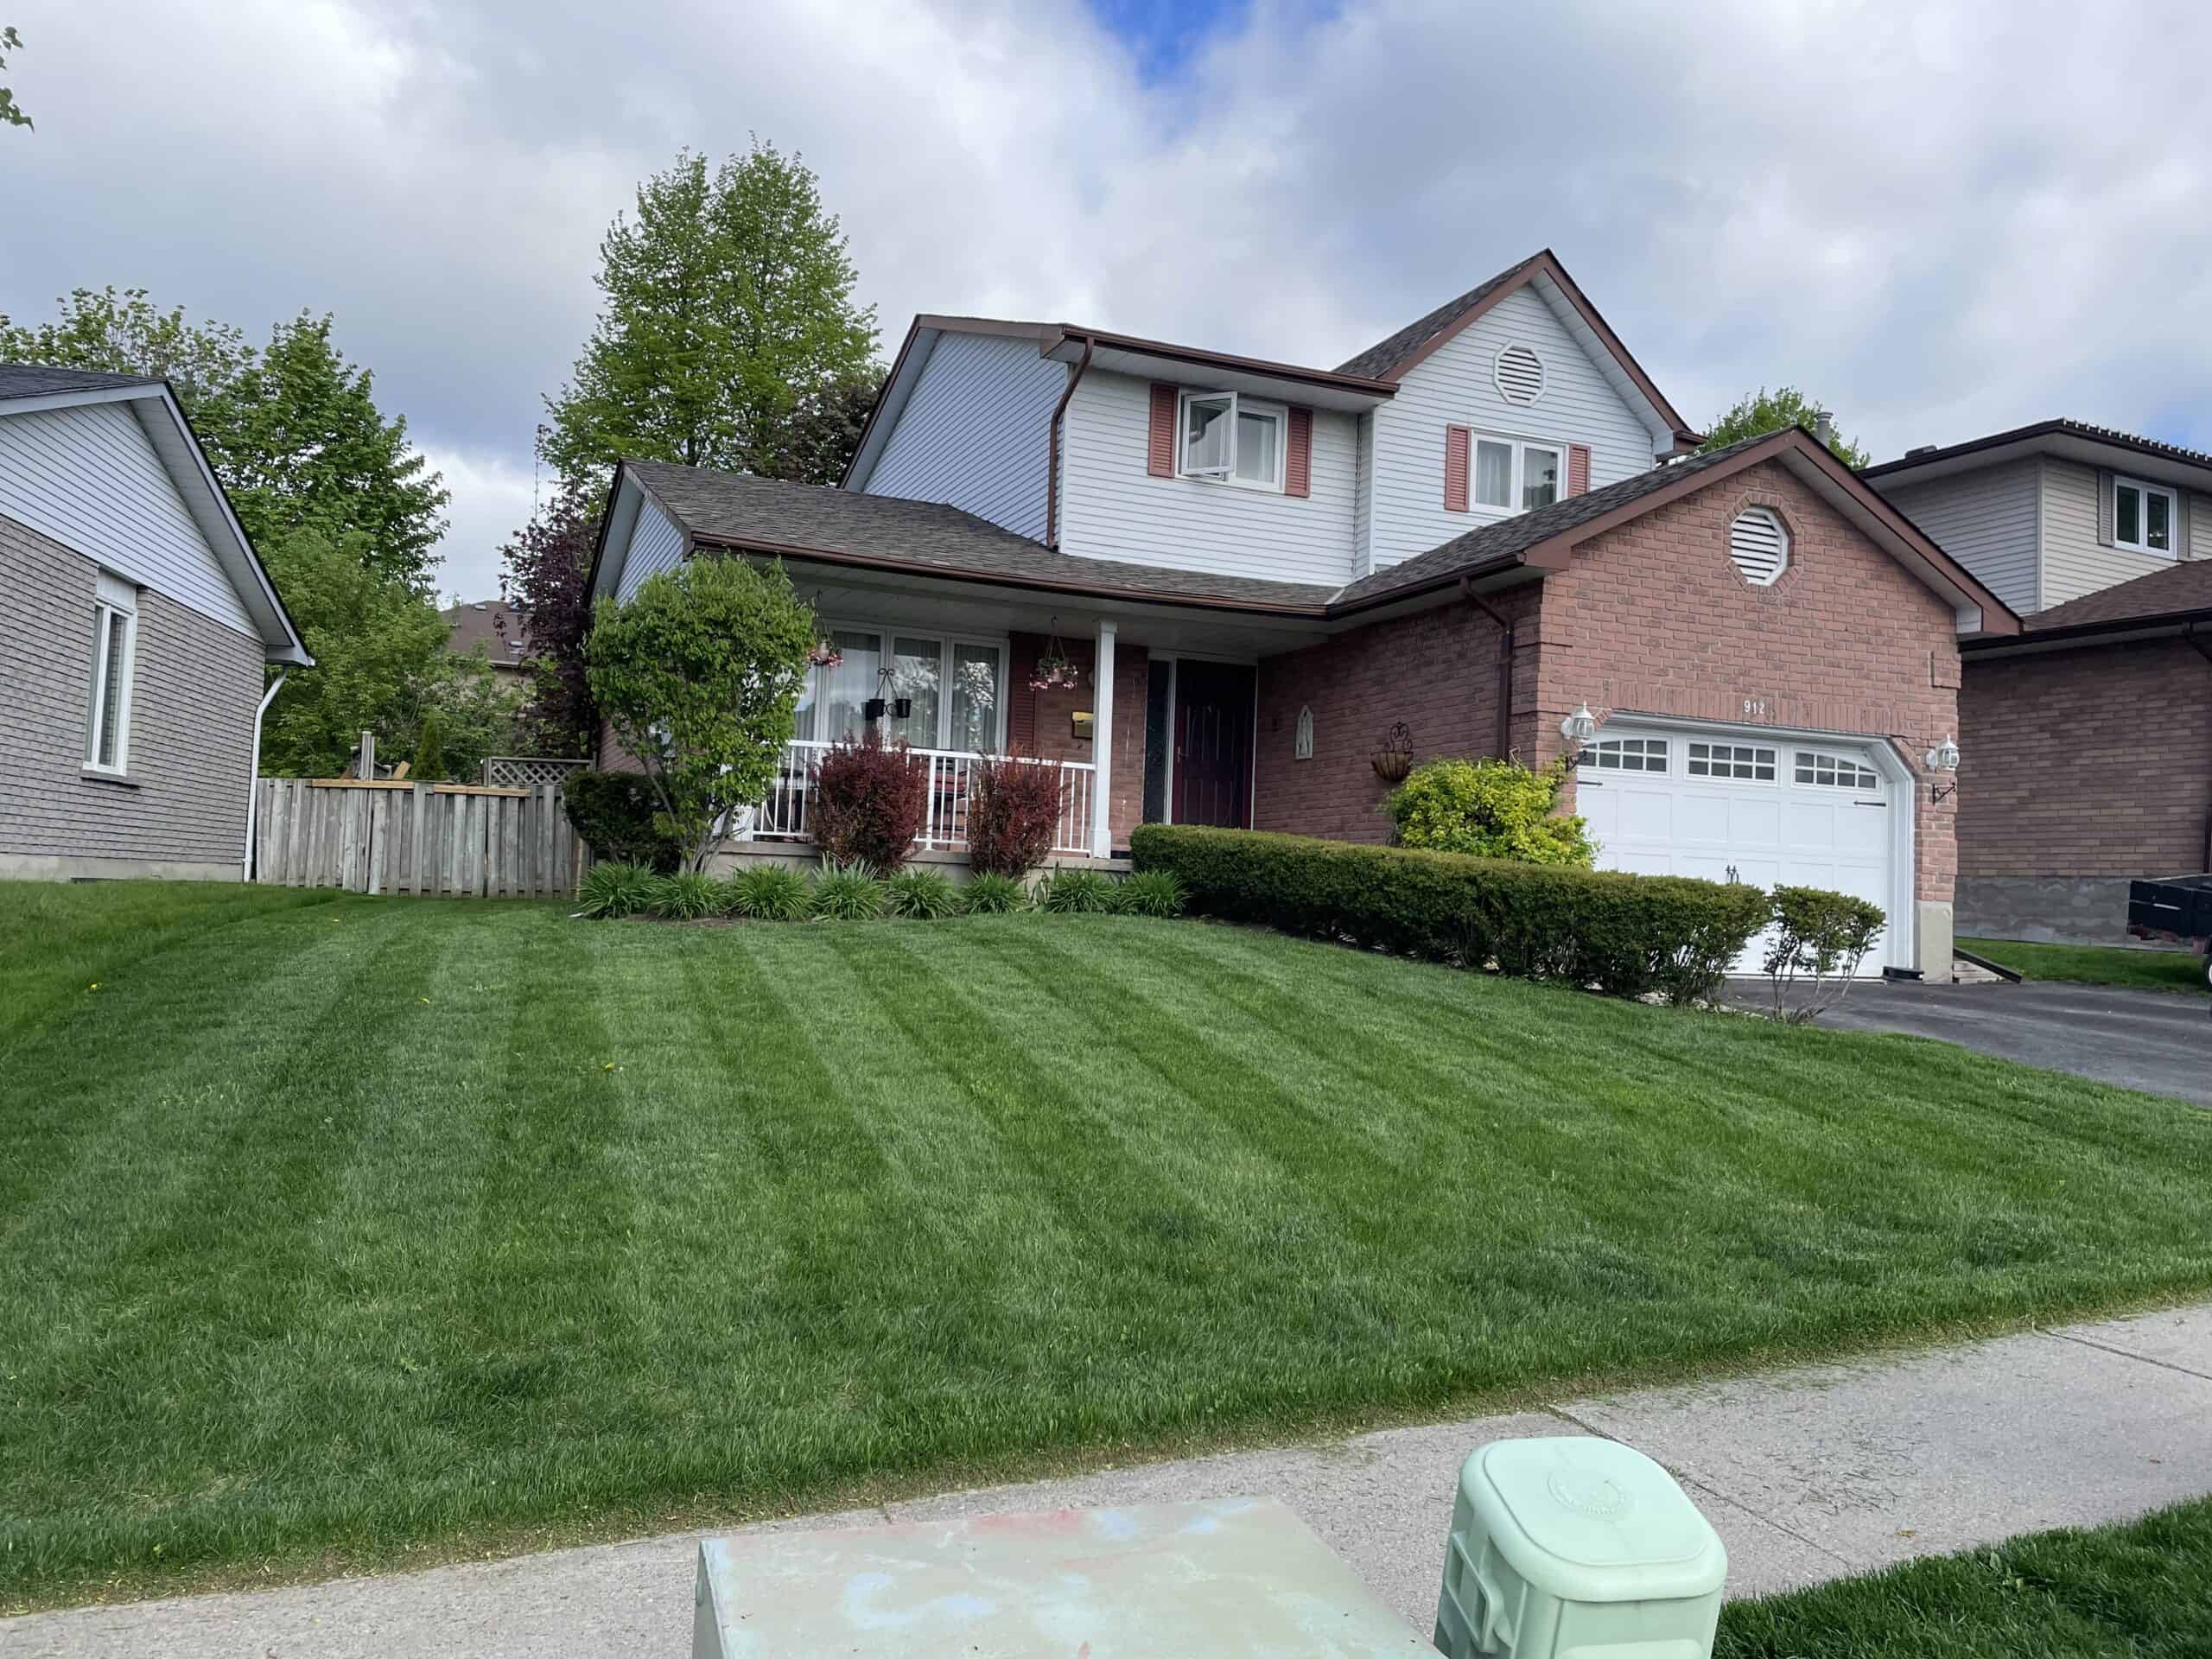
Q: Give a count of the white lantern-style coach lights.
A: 2